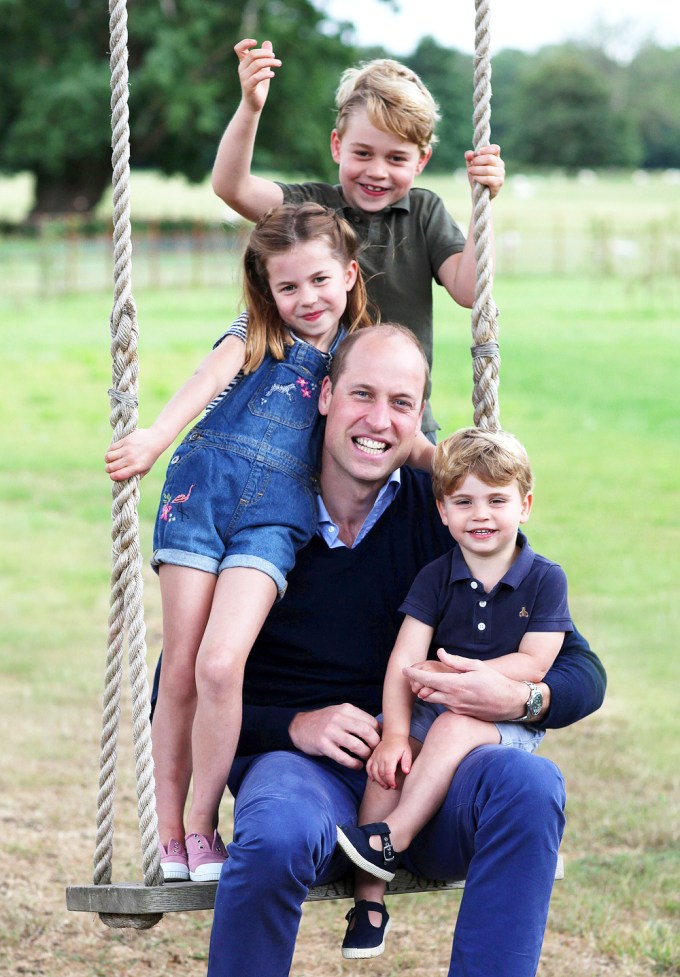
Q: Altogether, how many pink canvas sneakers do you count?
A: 2